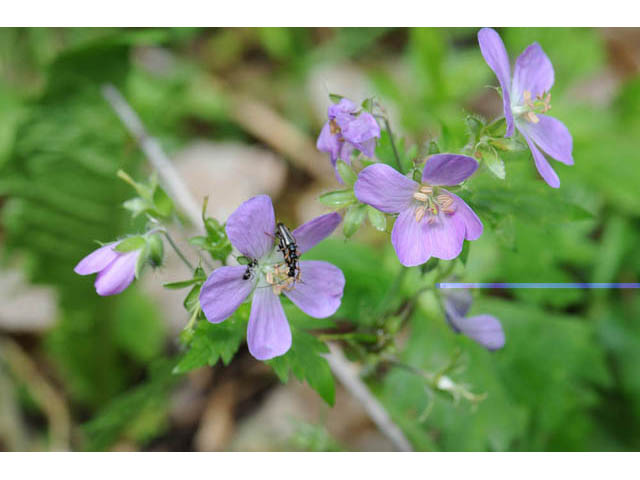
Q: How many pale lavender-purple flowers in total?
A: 6